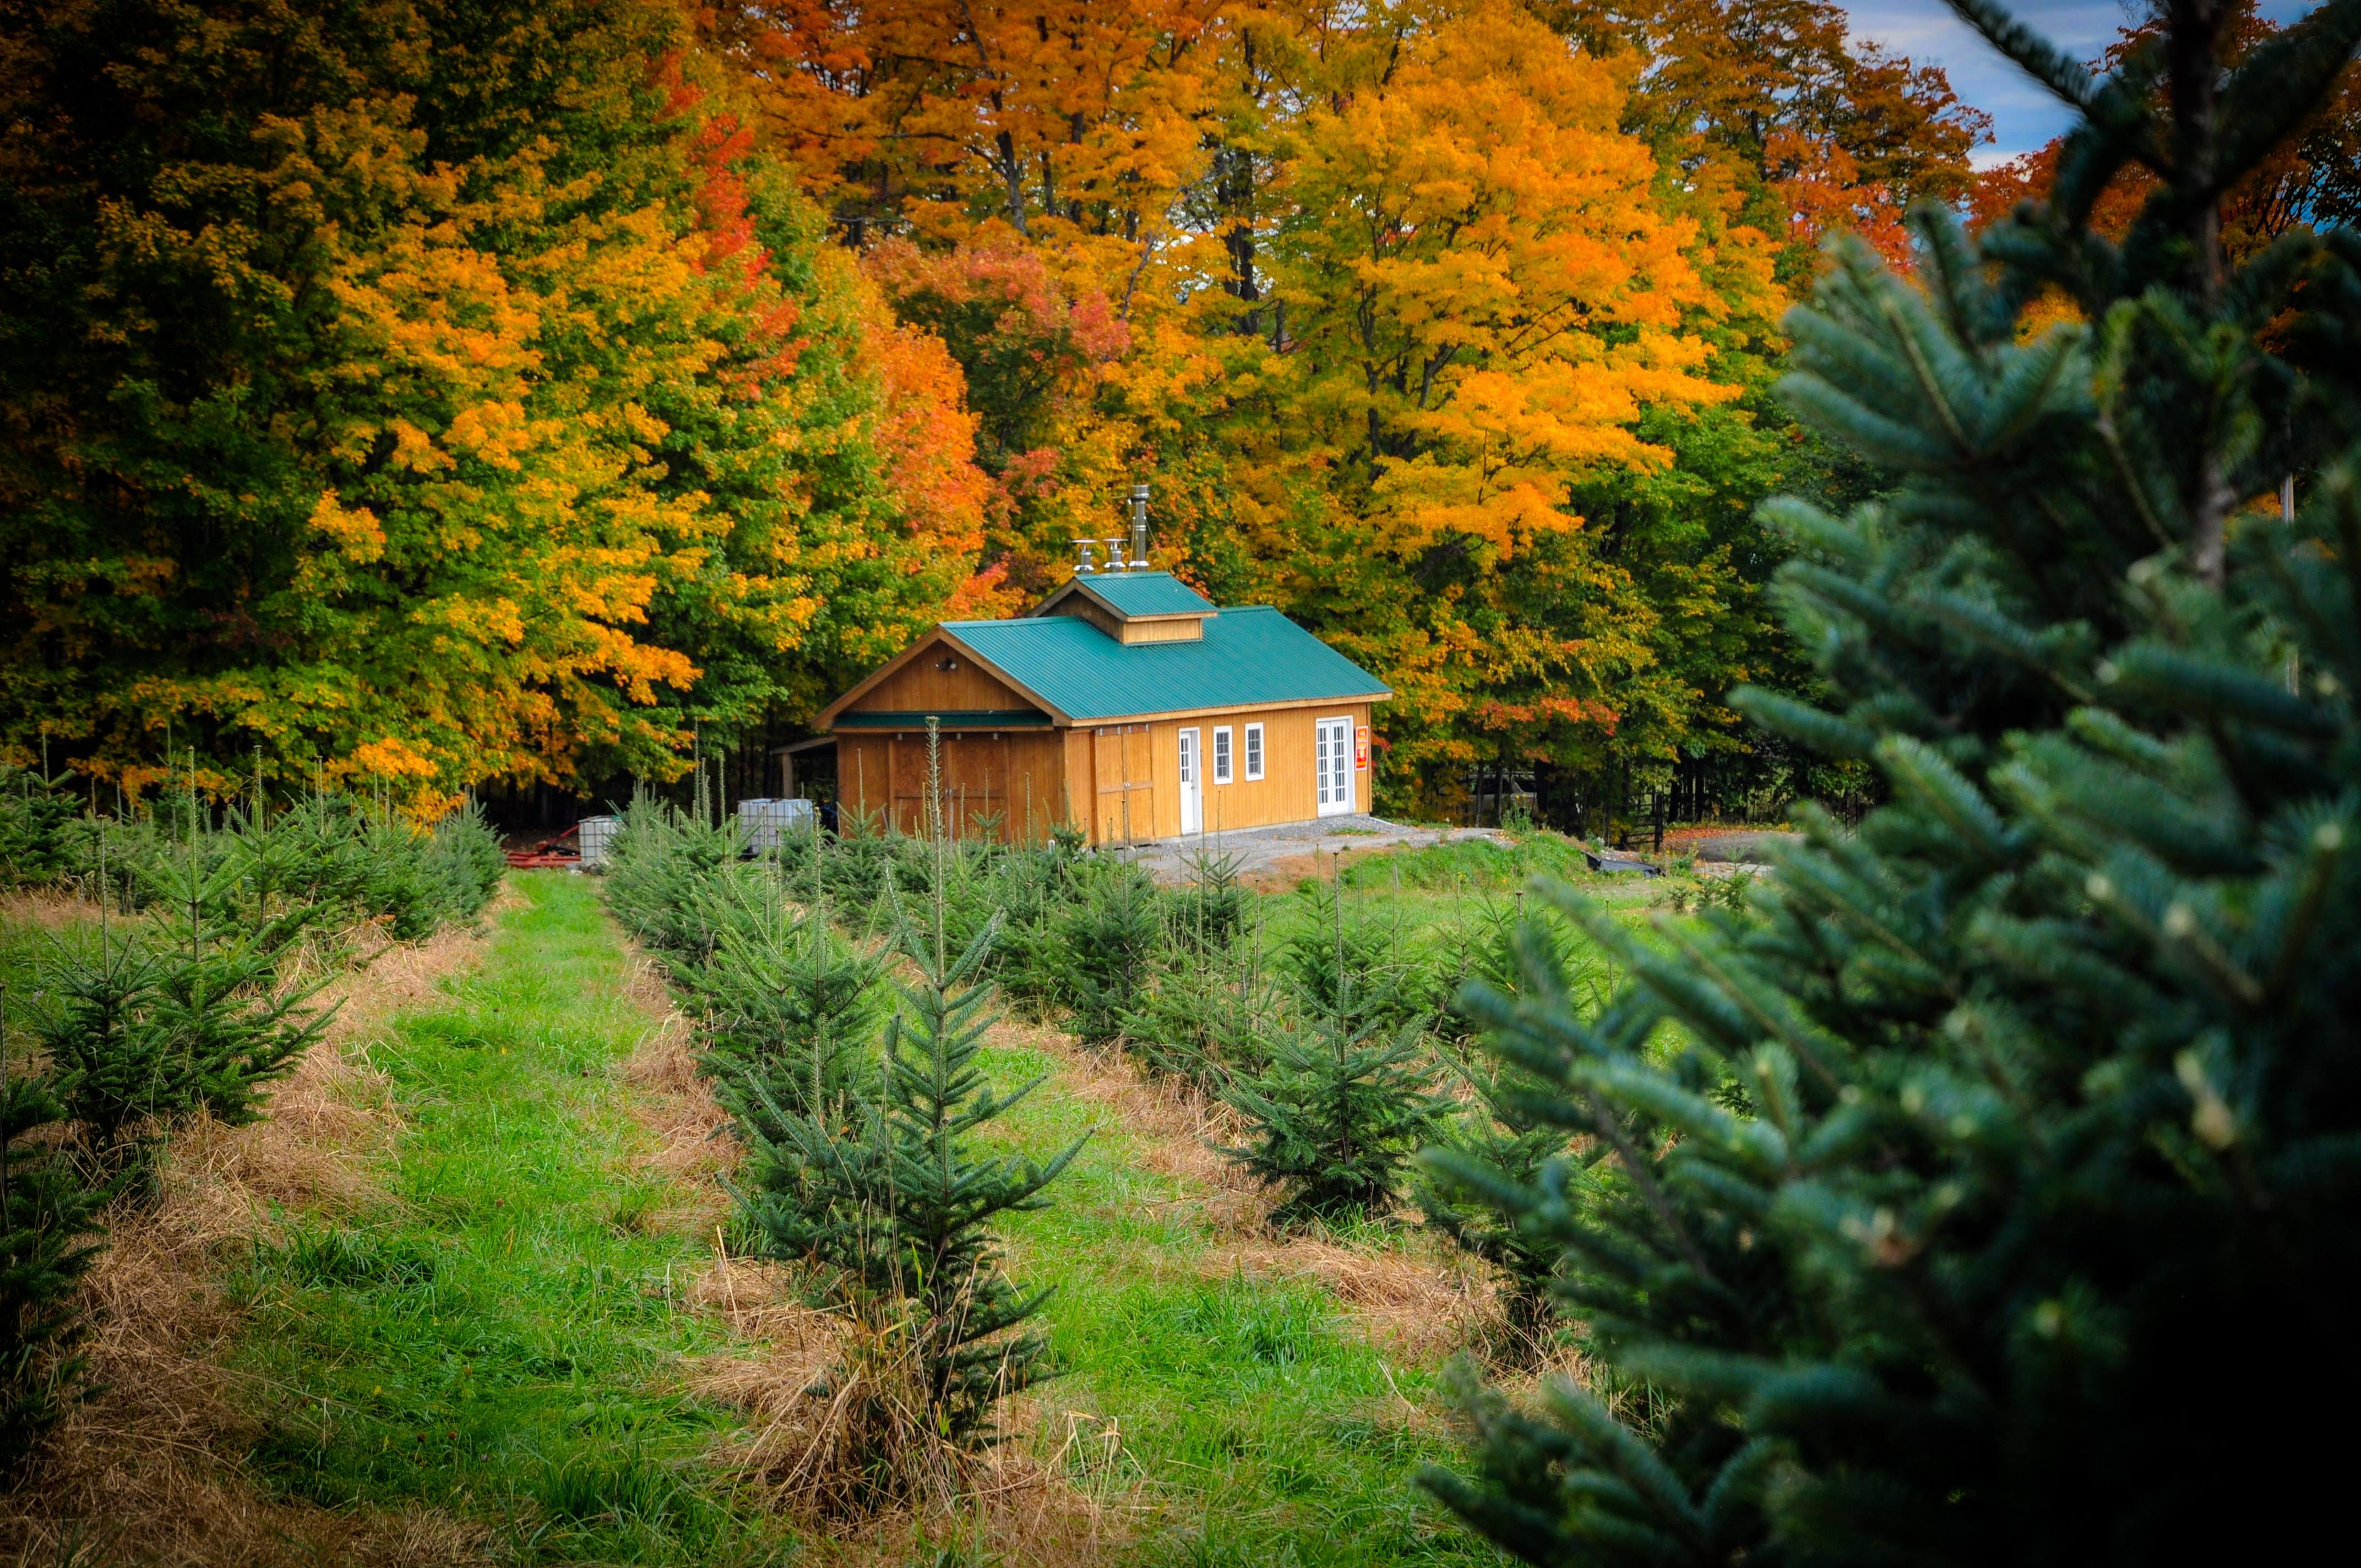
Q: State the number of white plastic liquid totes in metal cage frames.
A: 2